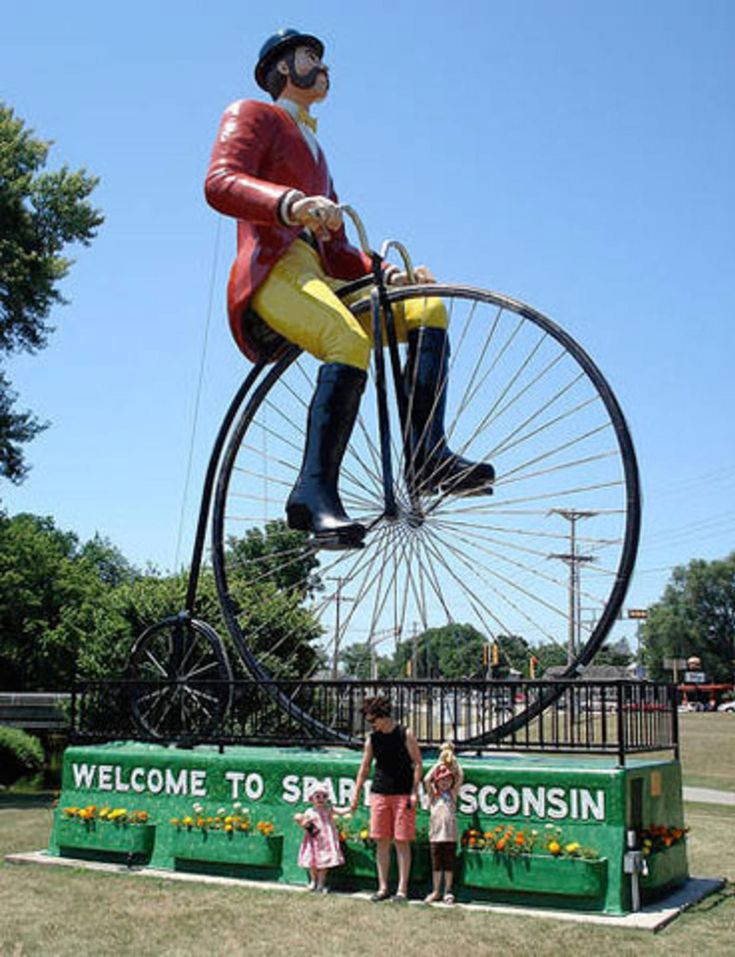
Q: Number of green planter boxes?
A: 5